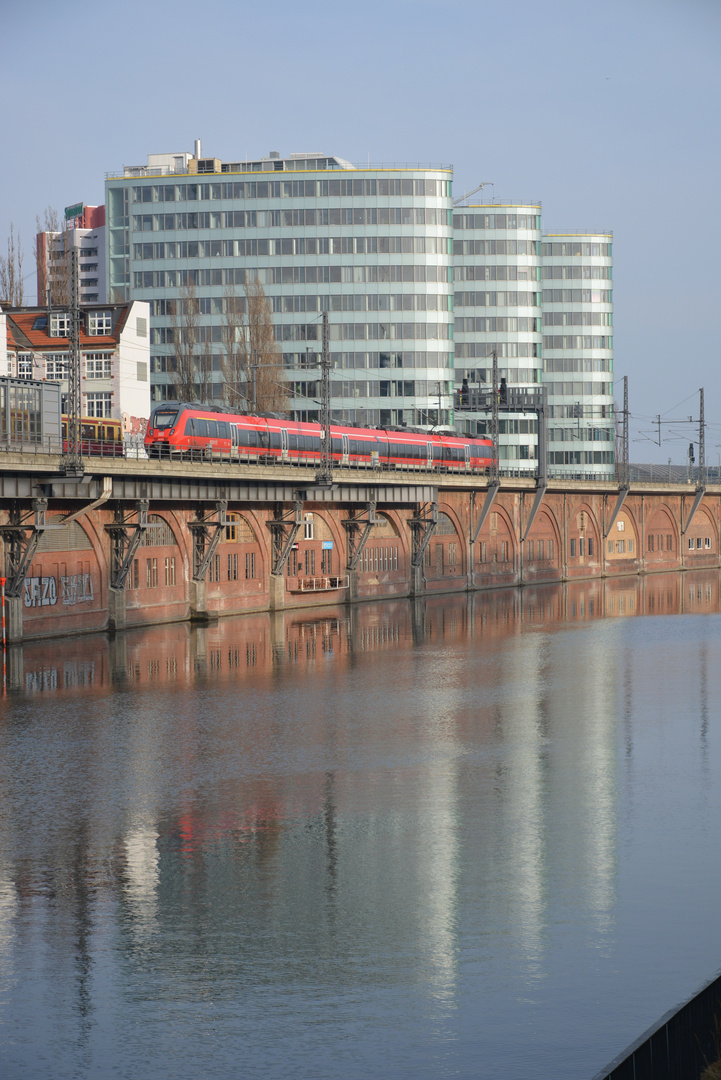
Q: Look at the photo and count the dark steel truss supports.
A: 6